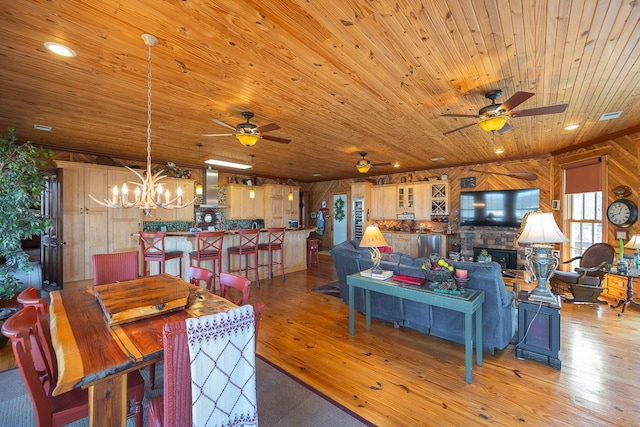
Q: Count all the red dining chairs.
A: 6